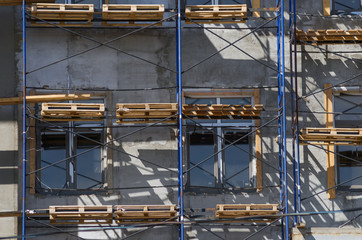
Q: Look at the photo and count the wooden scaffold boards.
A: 11